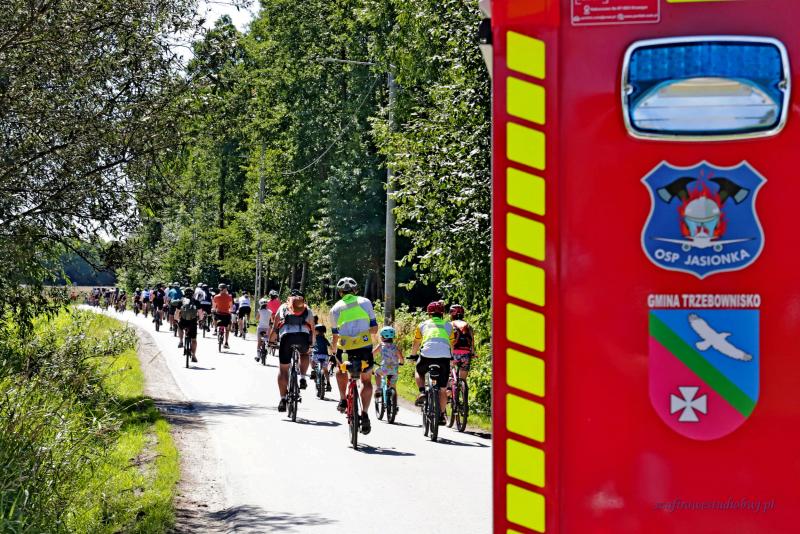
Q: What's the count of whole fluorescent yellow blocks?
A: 11